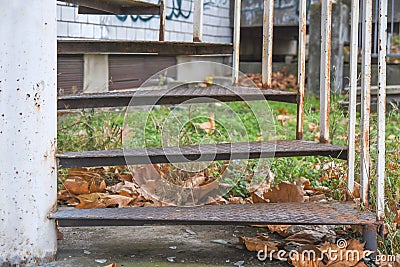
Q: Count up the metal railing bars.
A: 9